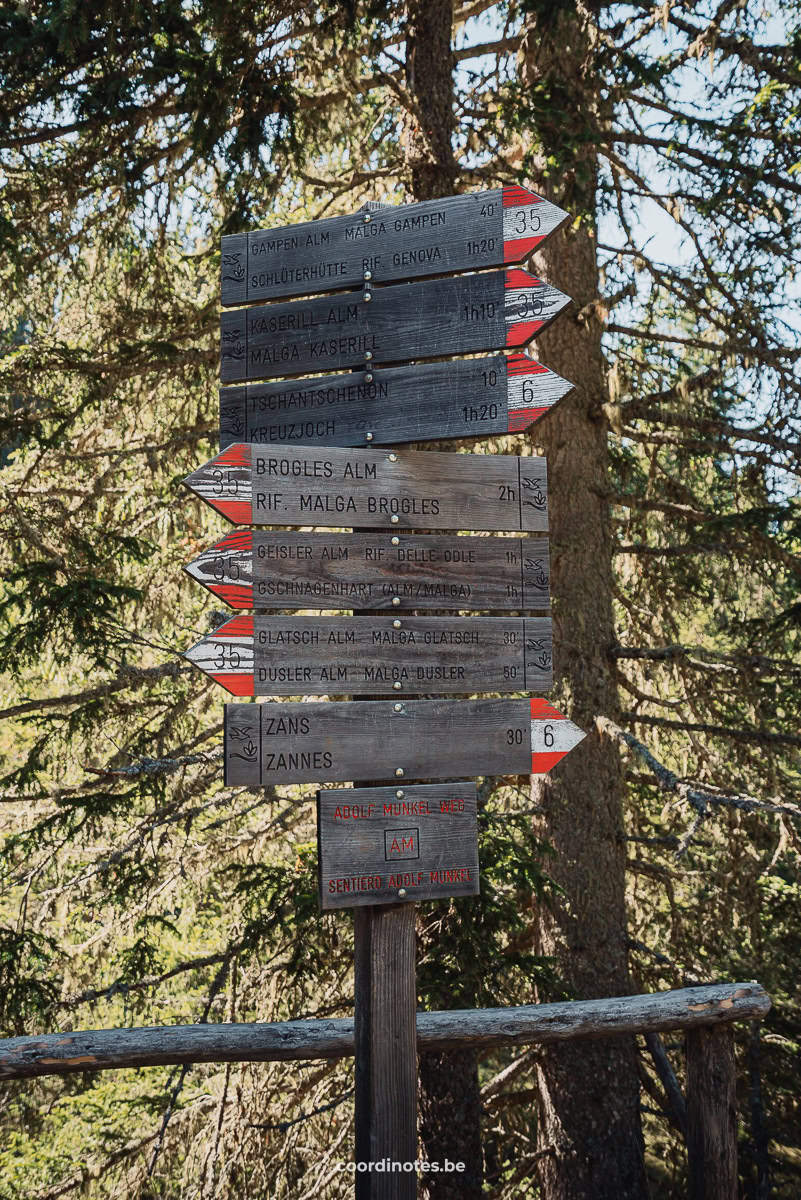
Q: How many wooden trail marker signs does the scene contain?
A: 8